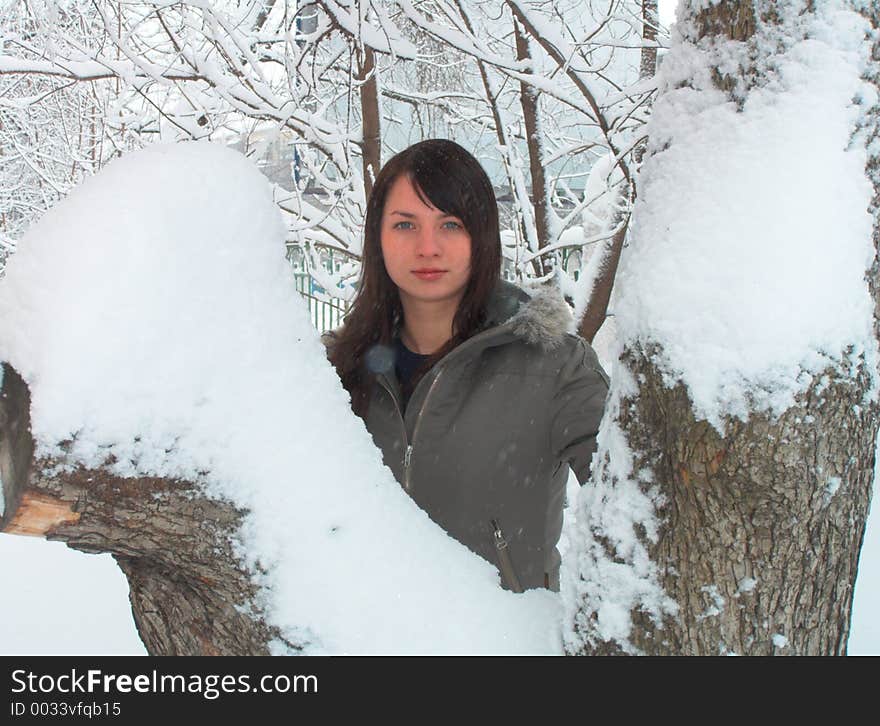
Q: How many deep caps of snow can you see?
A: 2